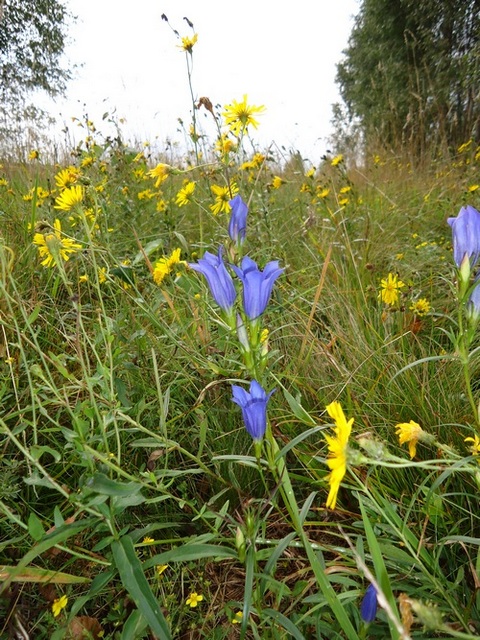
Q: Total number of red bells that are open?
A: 0